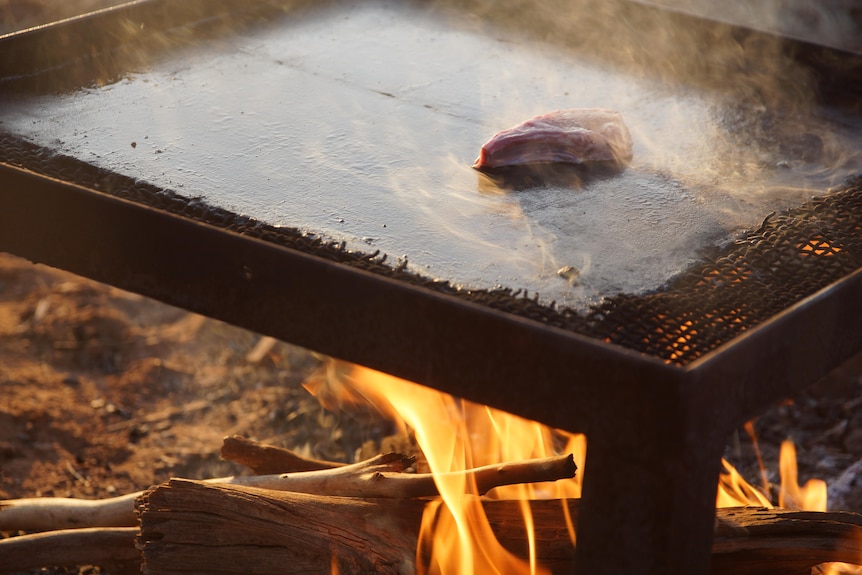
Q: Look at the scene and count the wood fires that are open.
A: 1